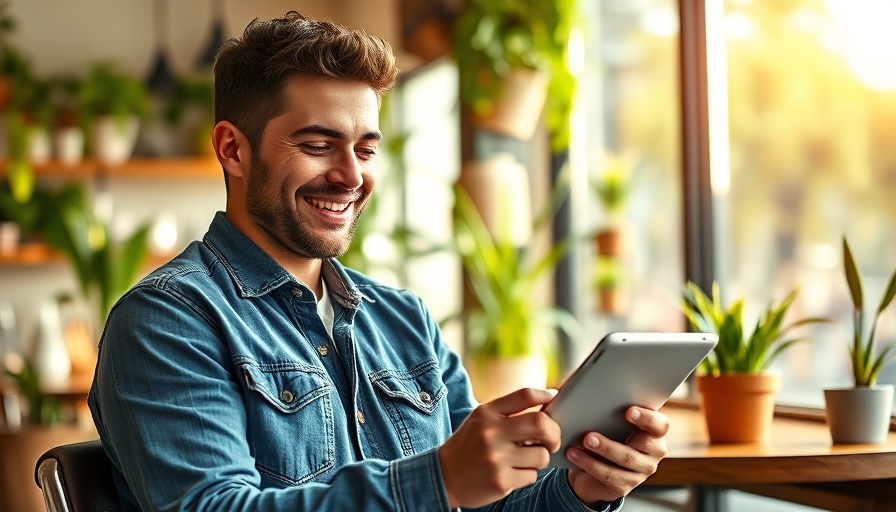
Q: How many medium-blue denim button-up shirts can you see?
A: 1